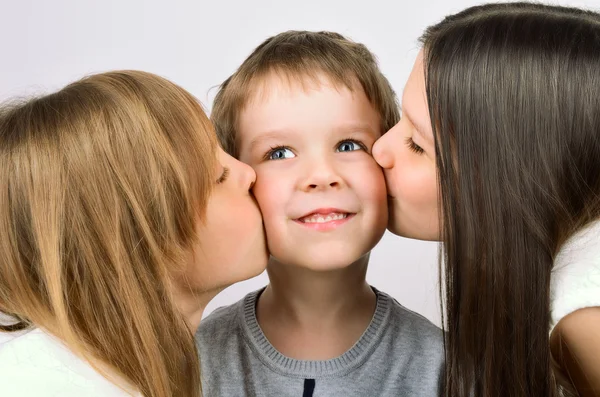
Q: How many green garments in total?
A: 0